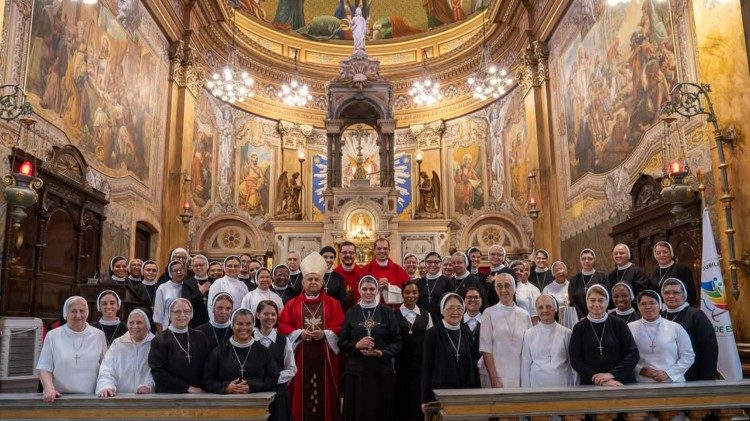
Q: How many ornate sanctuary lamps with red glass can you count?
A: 4